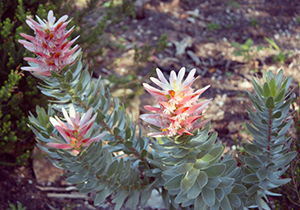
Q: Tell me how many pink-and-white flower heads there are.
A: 3